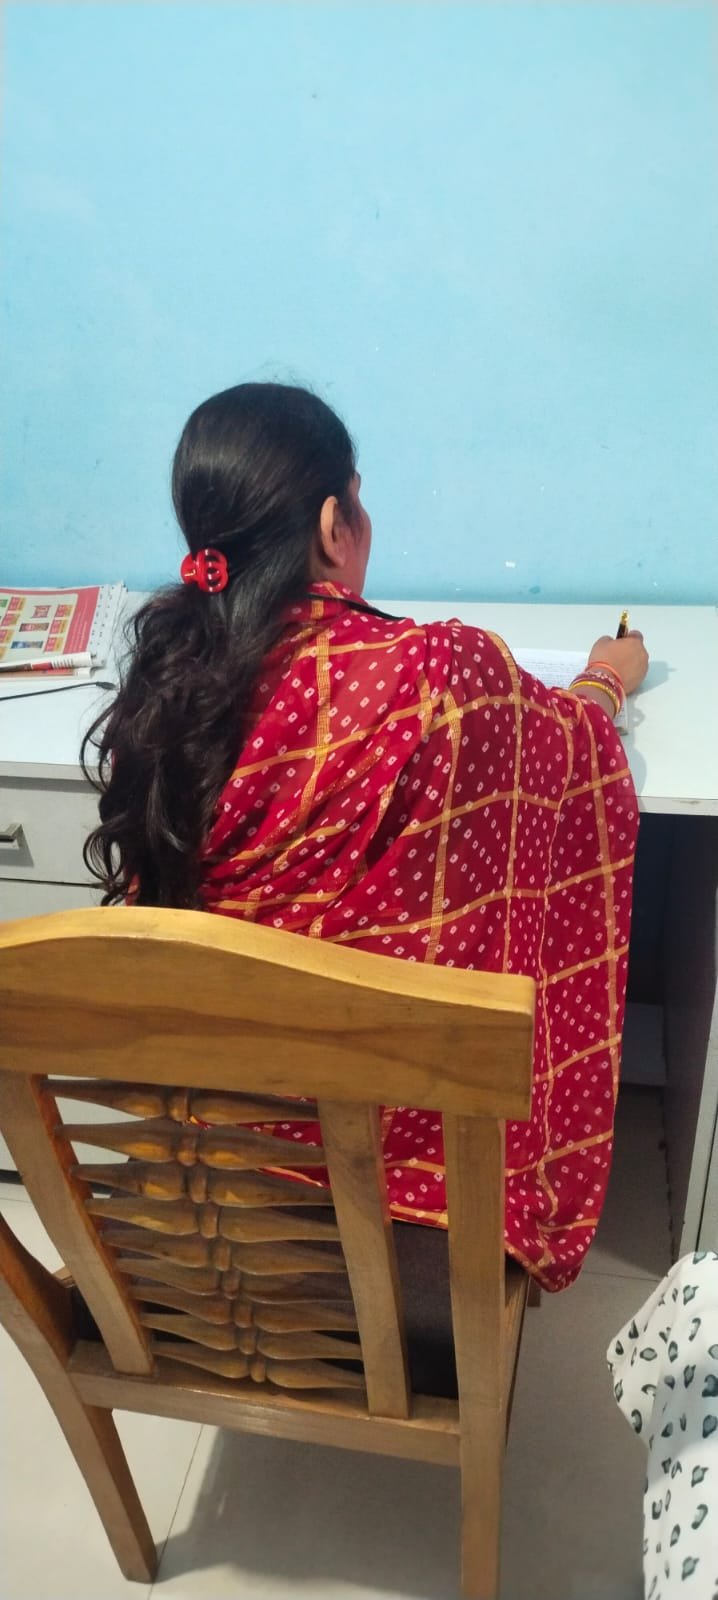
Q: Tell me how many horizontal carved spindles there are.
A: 9